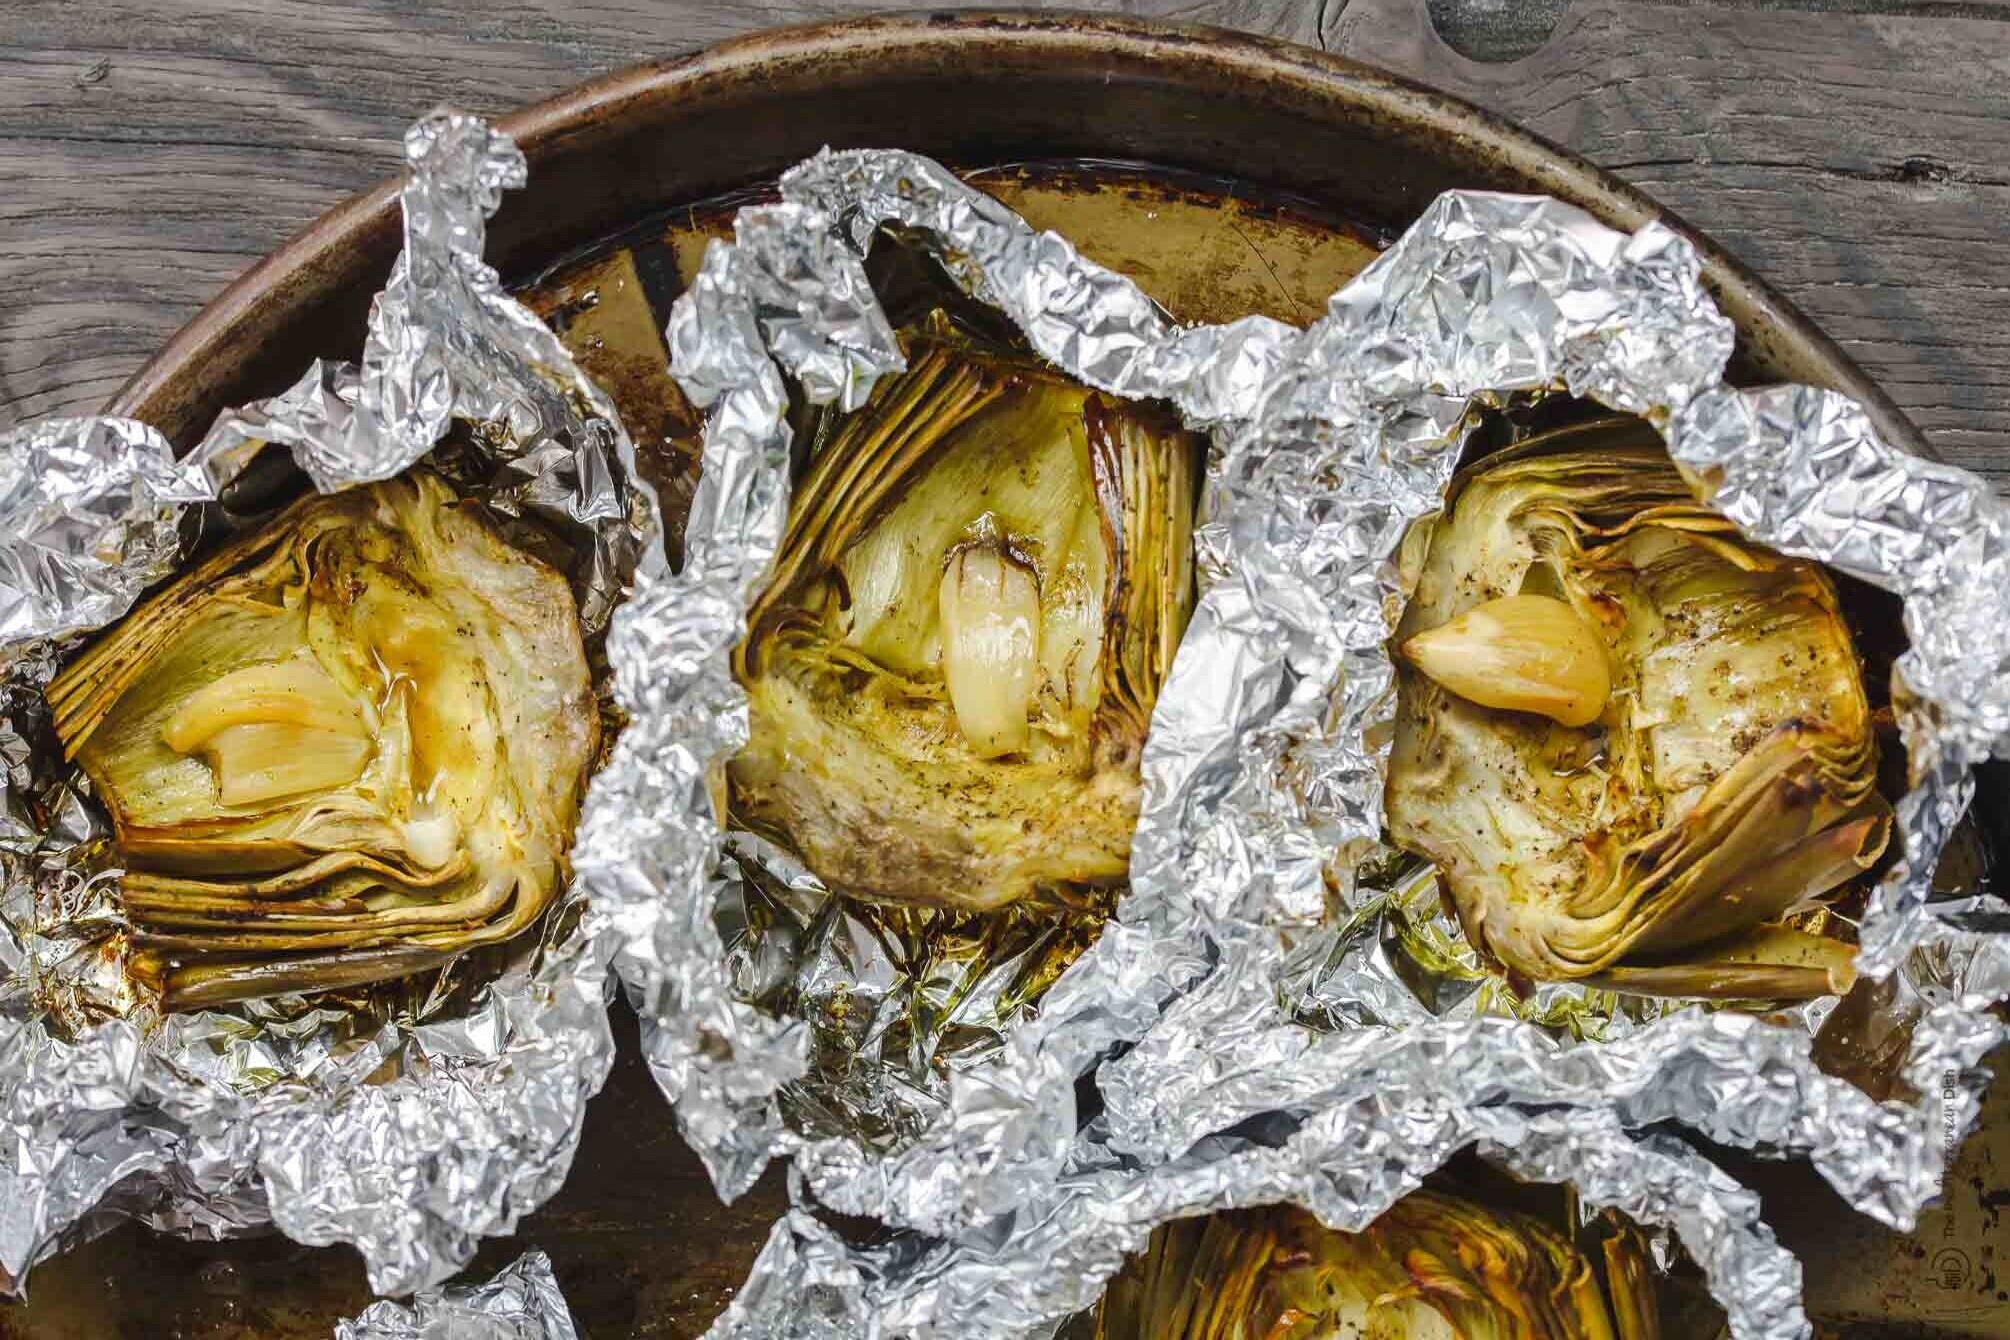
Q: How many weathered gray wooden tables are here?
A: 1